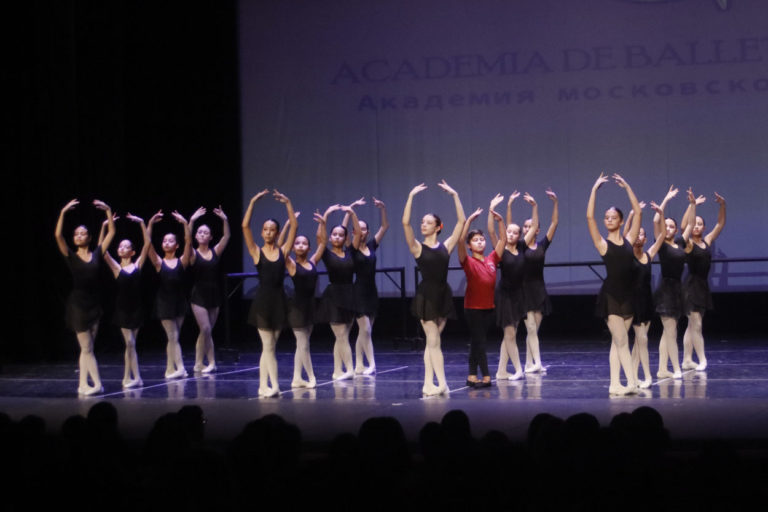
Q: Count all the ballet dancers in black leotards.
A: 15